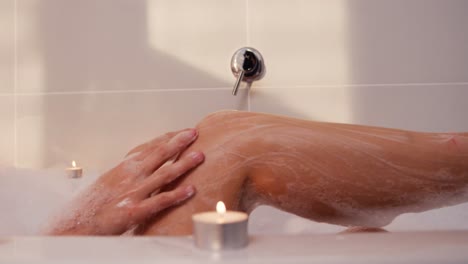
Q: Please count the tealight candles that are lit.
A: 2